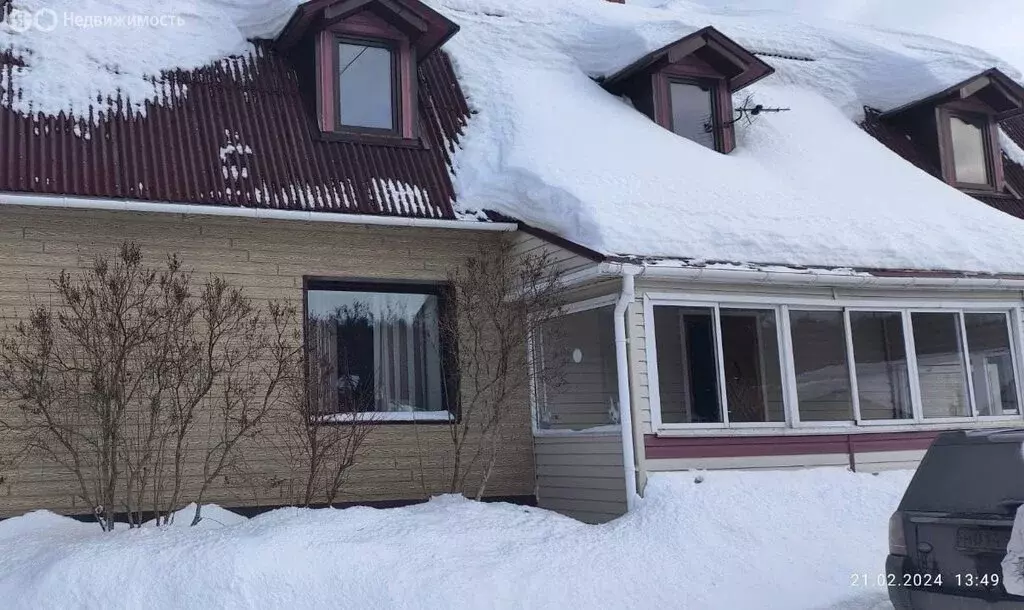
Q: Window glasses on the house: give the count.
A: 11